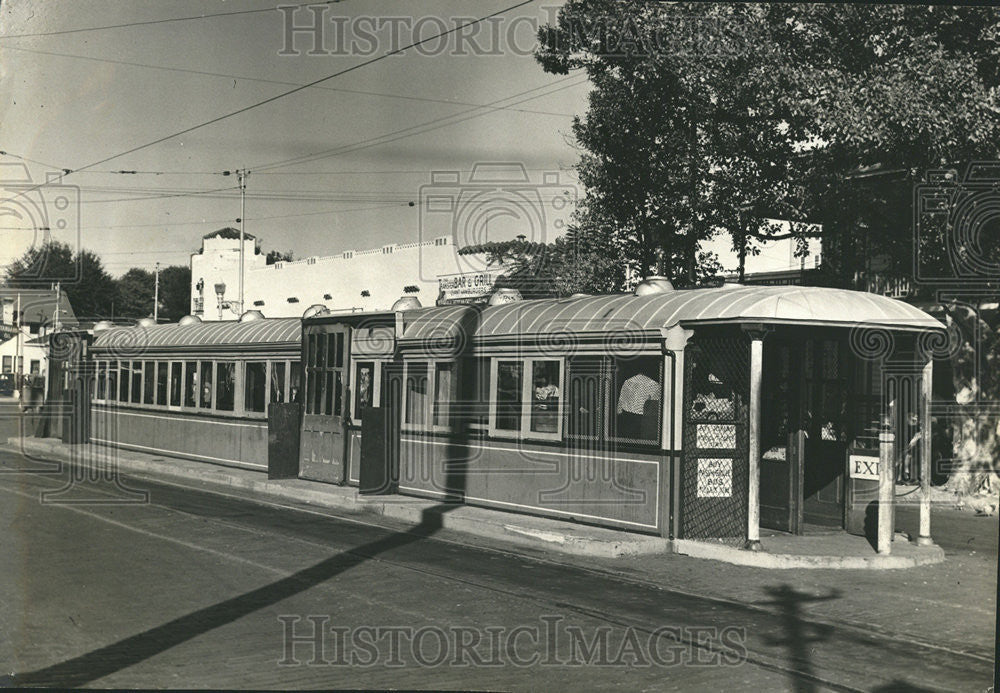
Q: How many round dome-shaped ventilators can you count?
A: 8